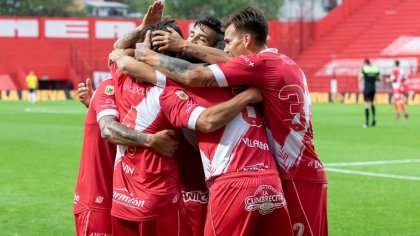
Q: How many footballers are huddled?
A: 5